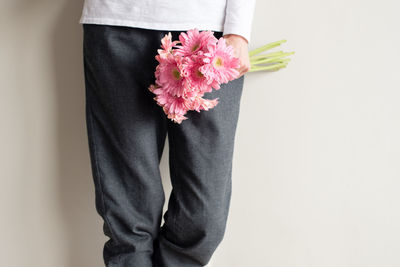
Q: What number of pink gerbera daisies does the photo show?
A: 5